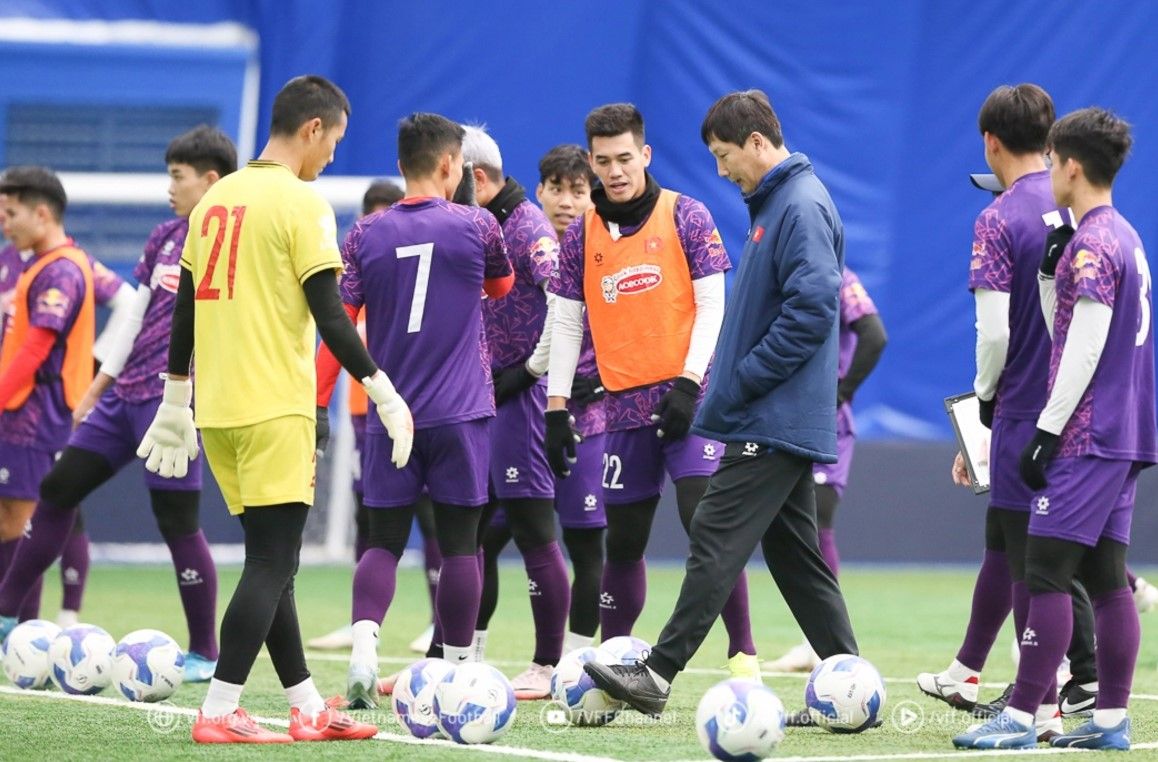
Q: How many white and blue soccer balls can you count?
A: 9